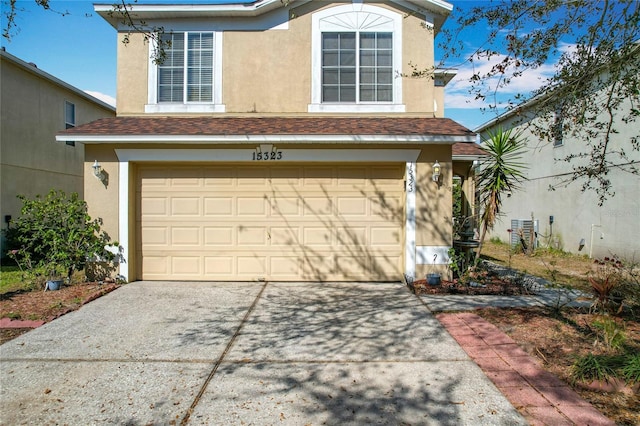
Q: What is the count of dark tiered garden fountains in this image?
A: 1